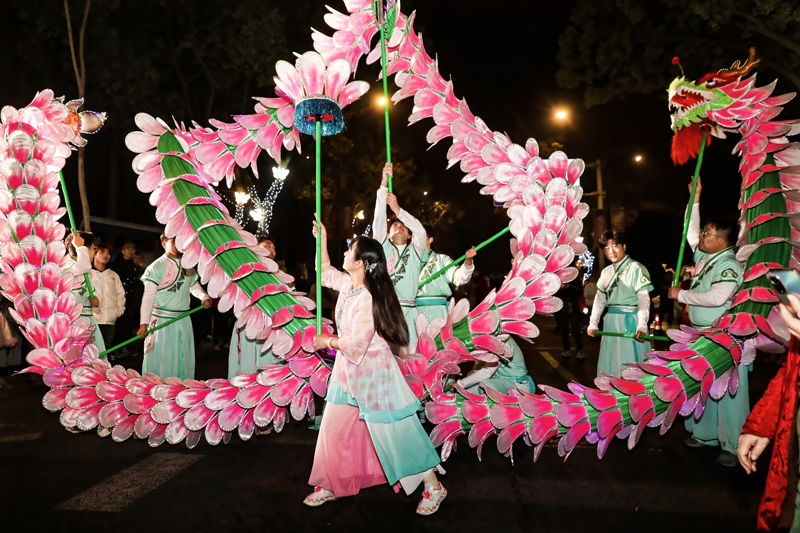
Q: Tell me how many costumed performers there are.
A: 9